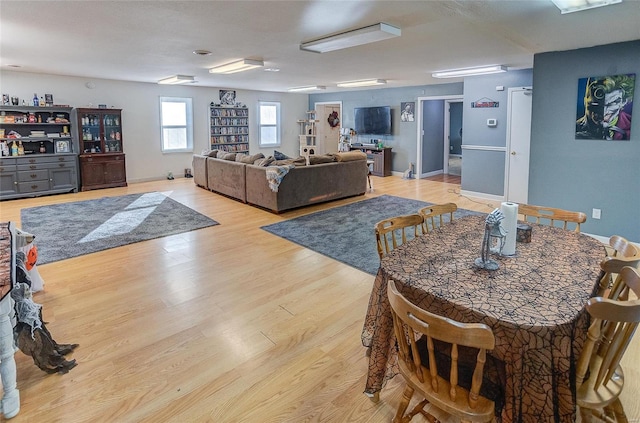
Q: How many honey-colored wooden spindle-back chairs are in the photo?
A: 6